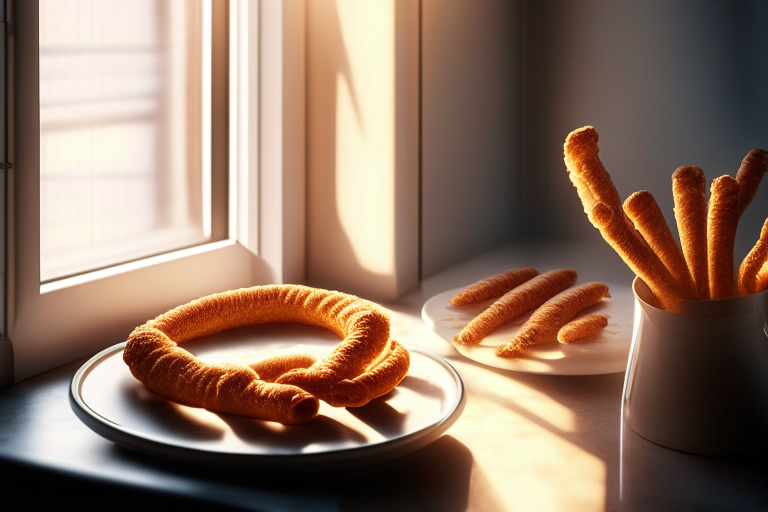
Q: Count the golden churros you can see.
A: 12